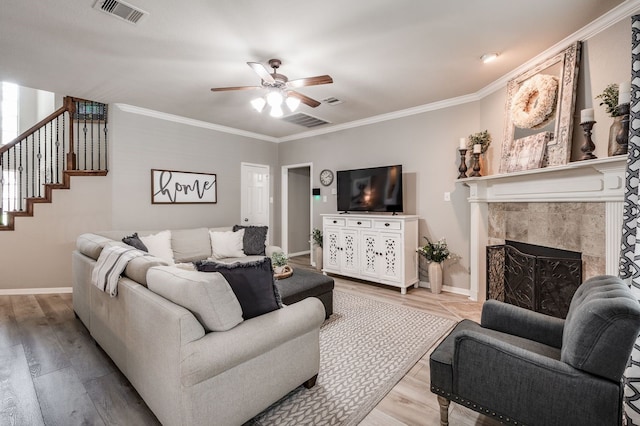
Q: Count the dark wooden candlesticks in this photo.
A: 4